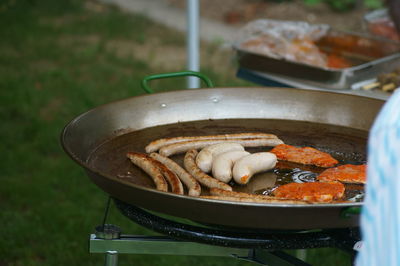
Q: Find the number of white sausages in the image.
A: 3